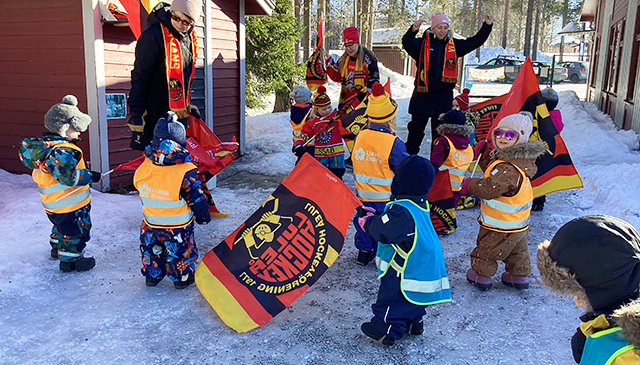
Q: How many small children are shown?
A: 11